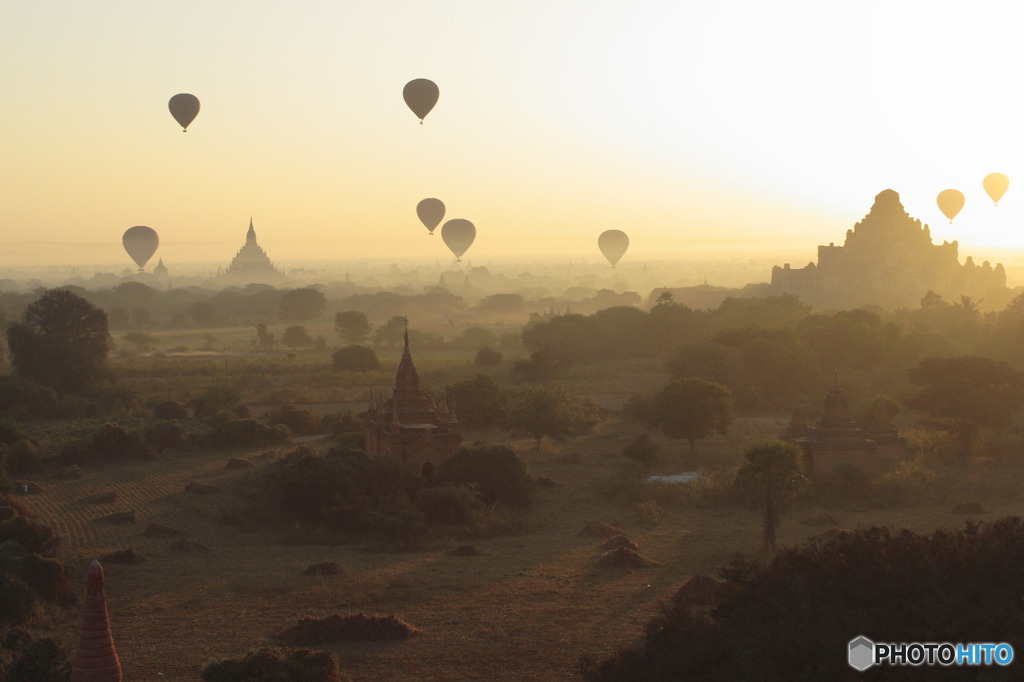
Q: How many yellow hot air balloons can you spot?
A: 2